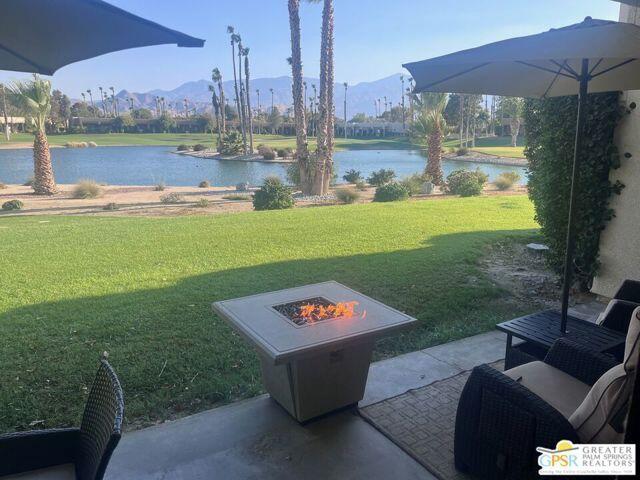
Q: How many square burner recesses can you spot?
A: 1